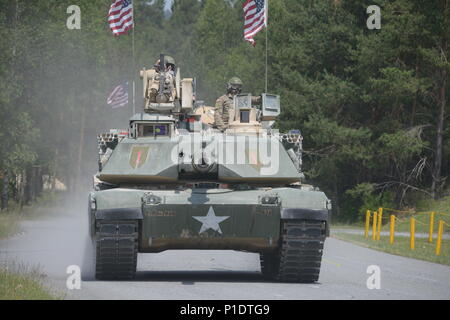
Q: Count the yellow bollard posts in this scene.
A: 7